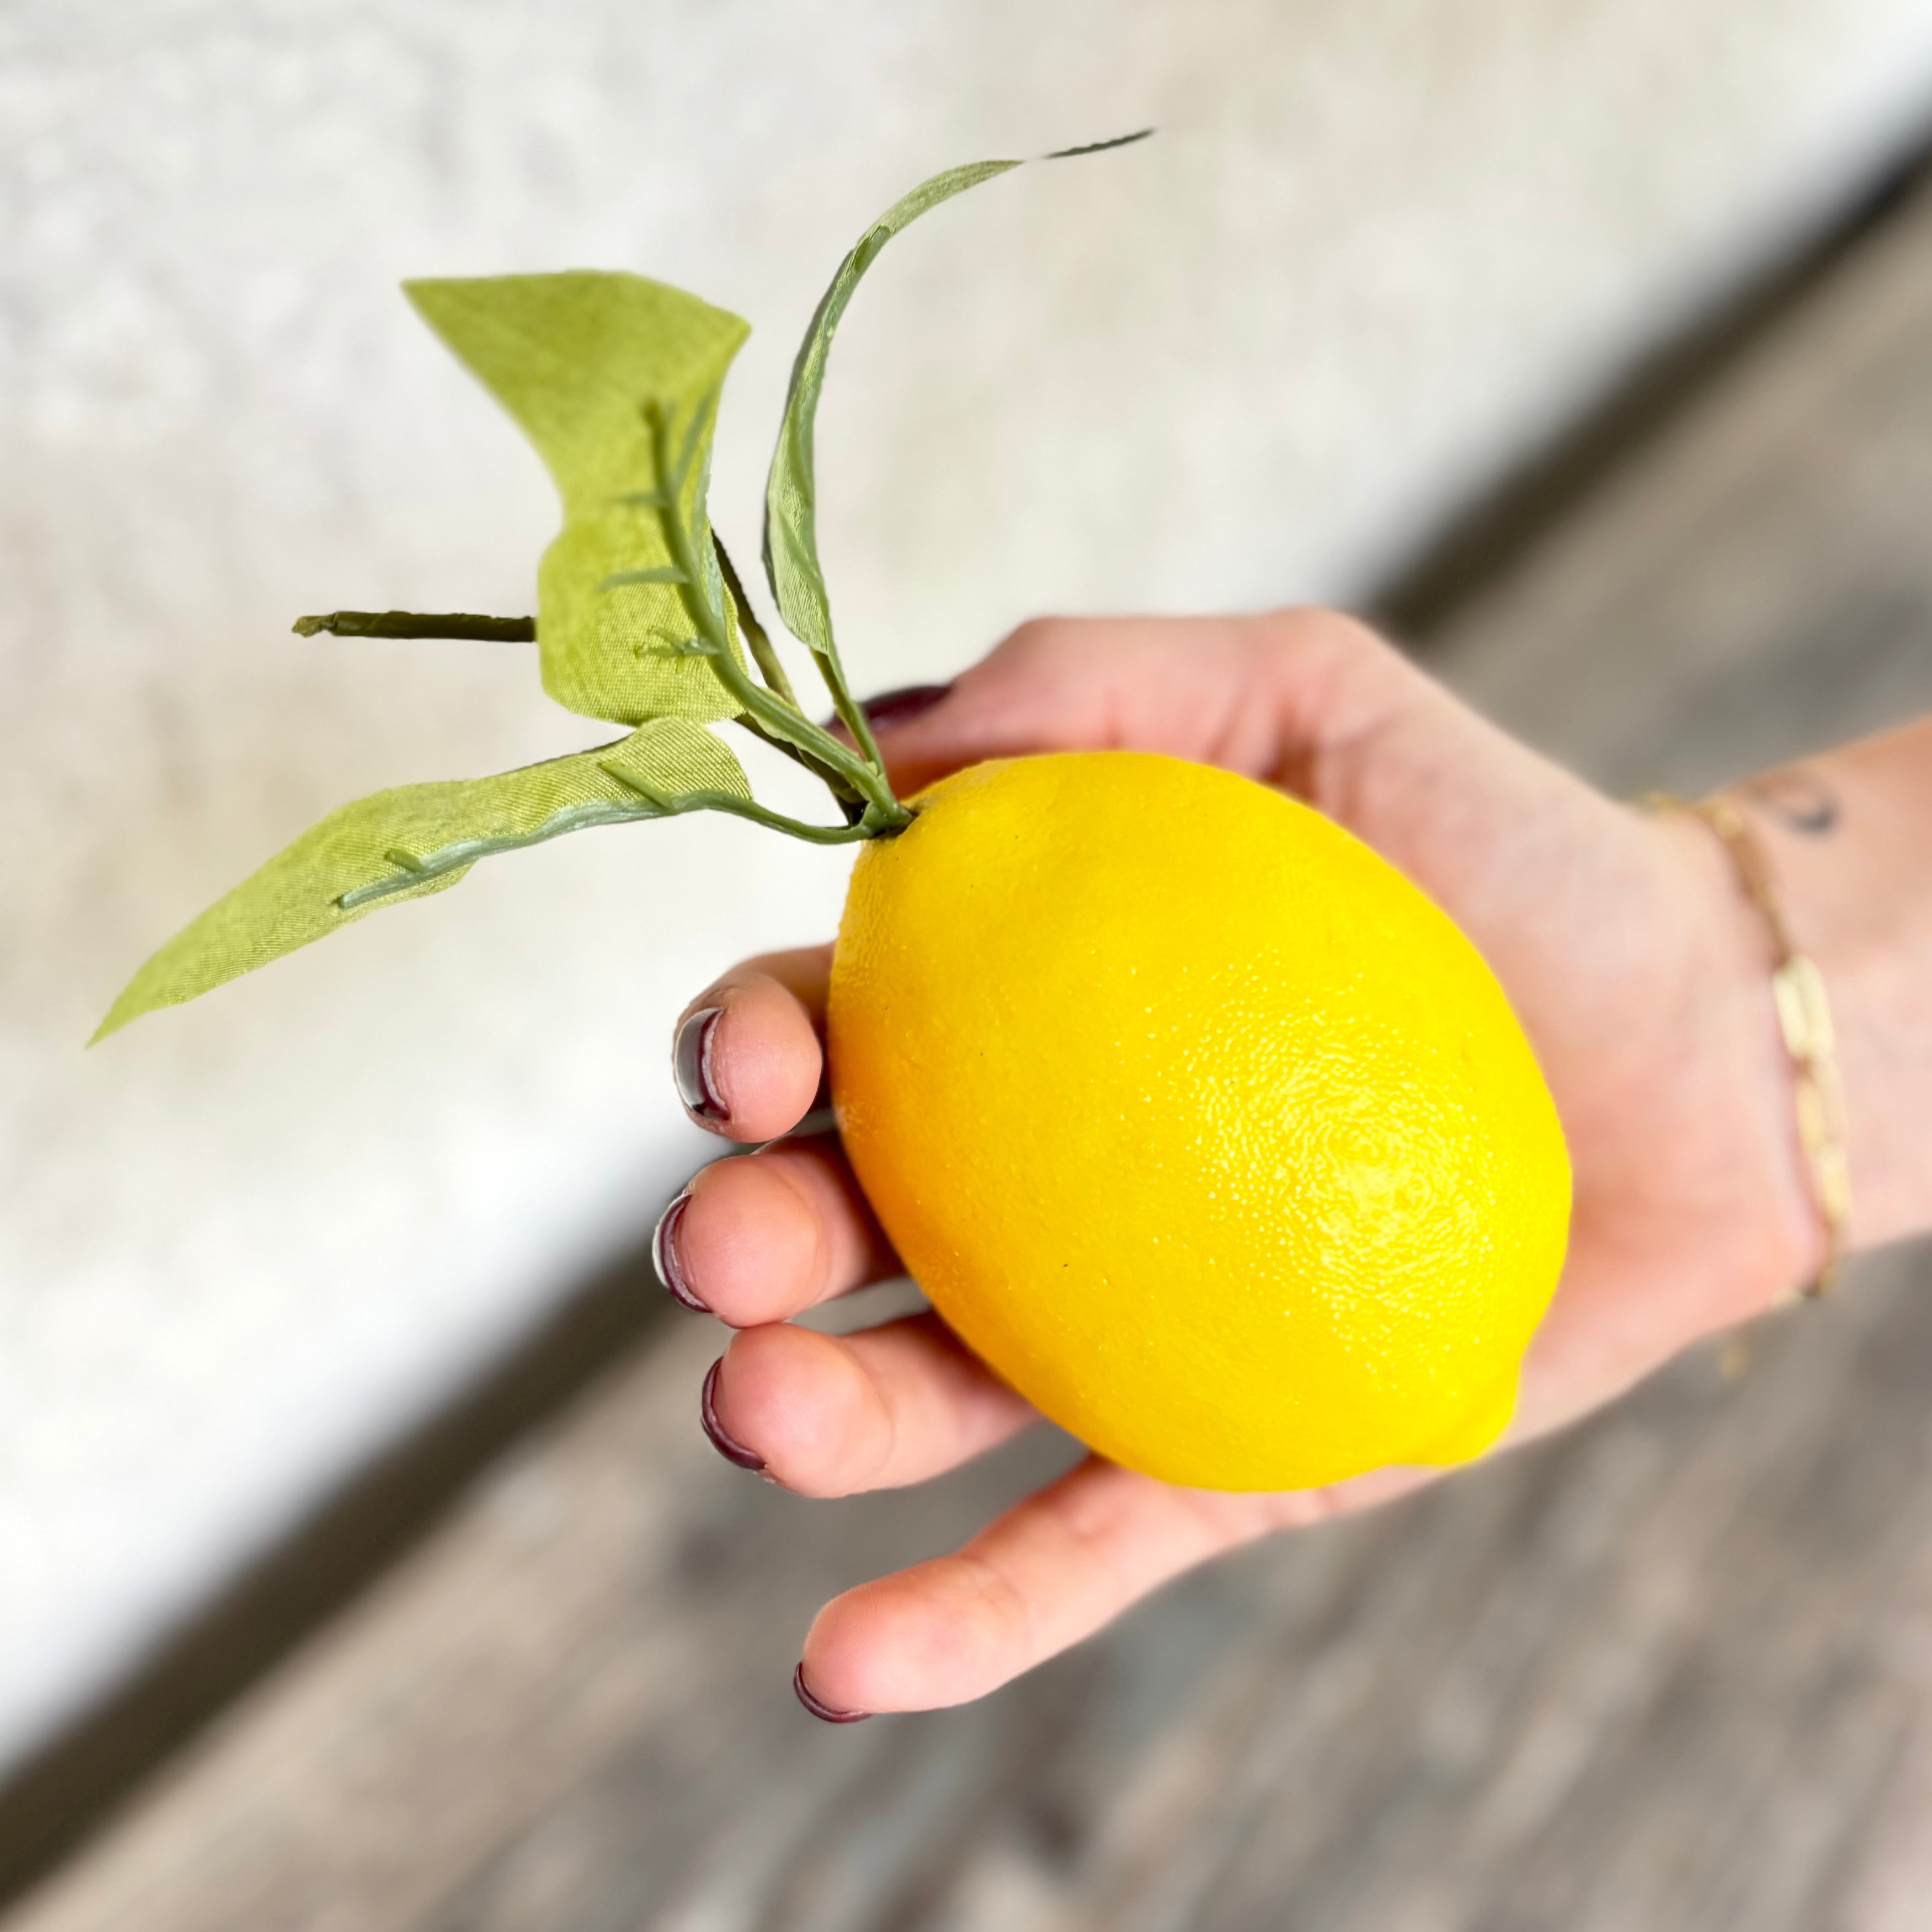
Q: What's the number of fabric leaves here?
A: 3